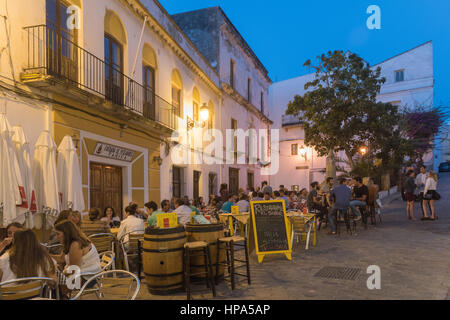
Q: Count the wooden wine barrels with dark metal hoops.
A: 2